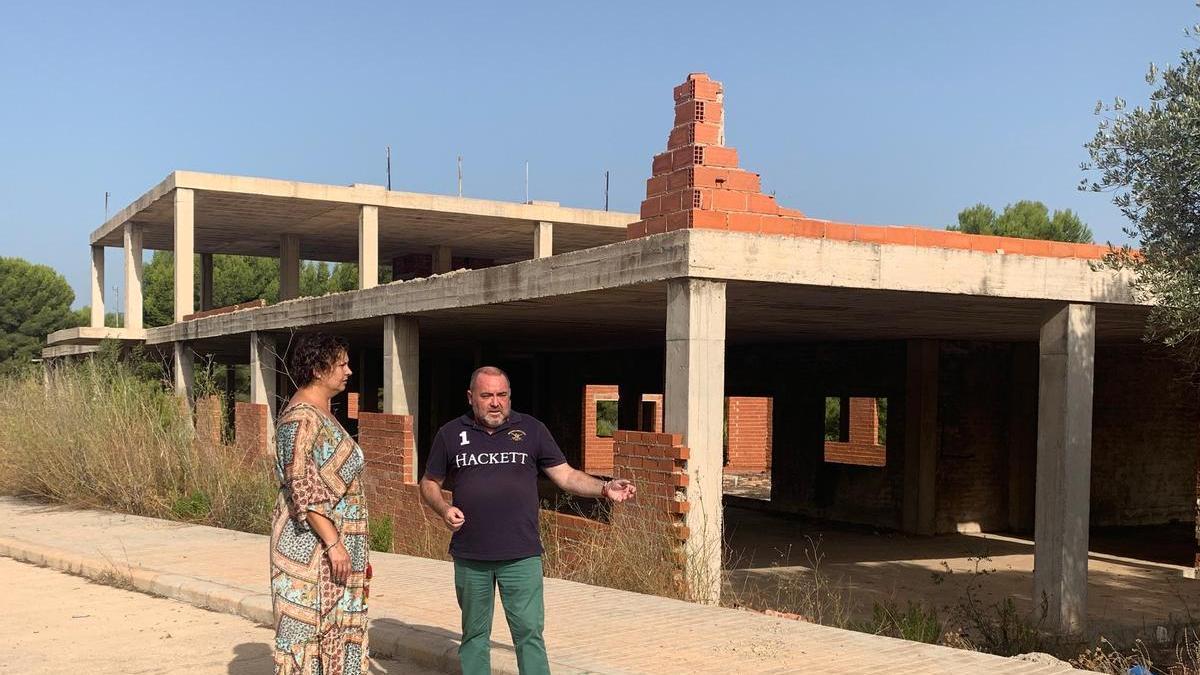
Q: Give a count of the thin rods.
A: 5